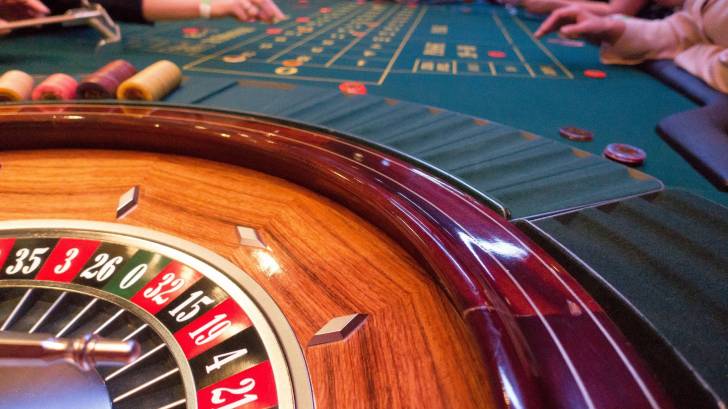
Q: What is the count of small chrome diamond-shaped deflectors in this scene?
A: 3